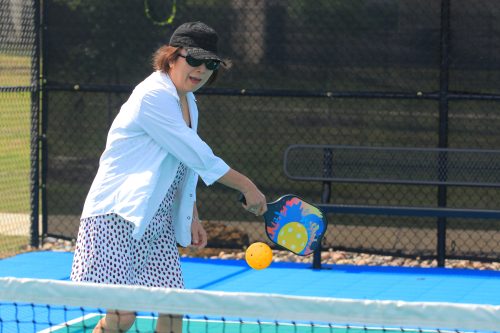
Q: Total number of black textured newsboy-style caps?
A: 1